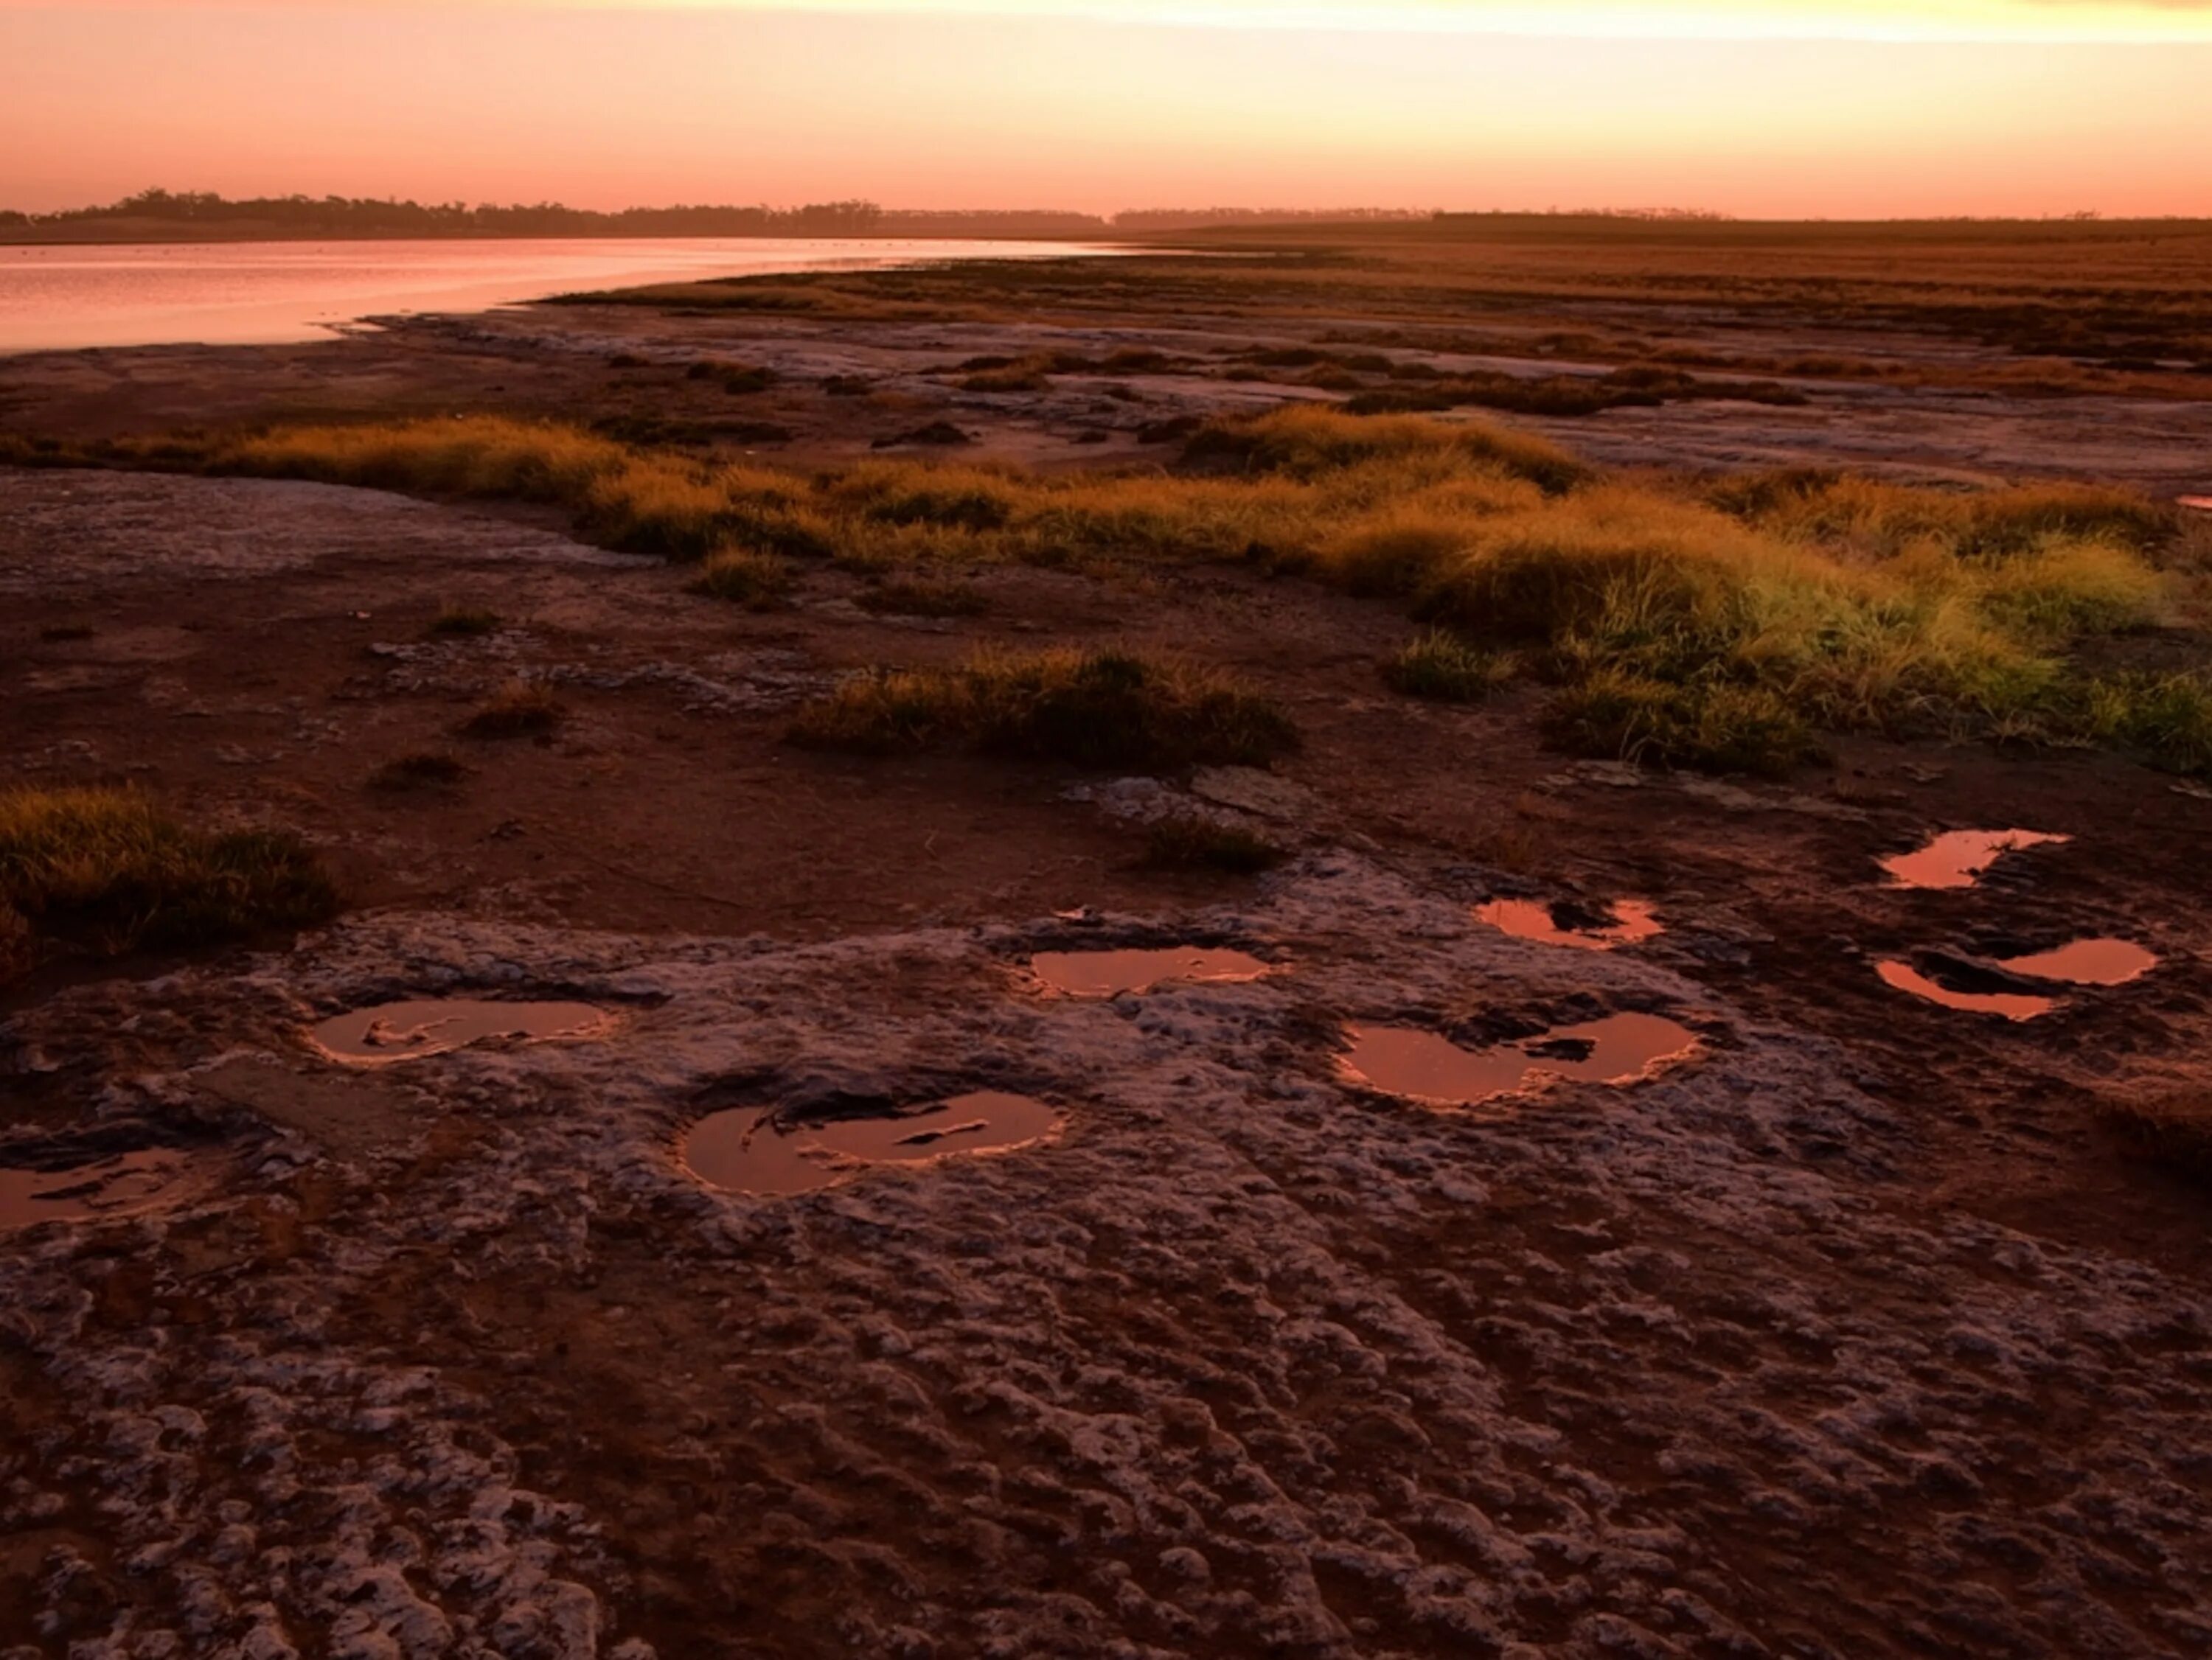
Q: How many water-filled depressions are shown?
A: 8